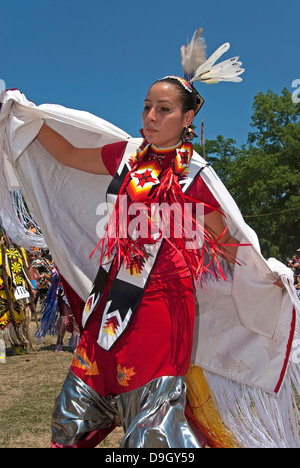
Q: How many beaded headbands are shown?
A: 1